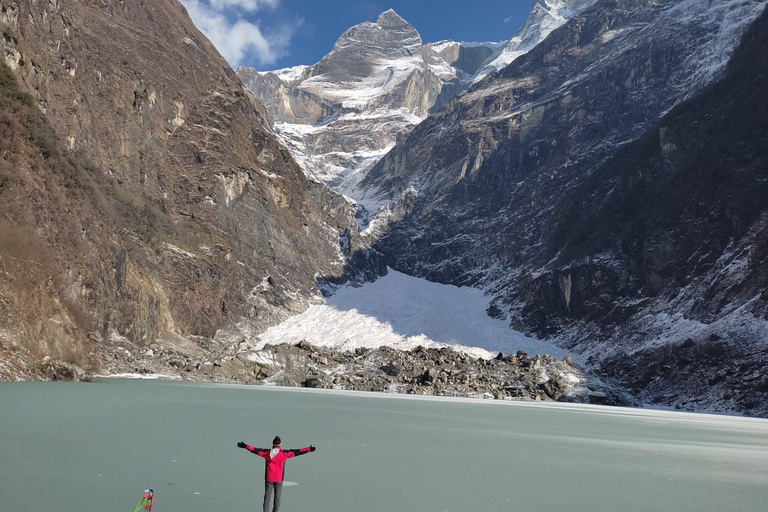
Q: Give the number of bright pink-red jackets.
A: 1